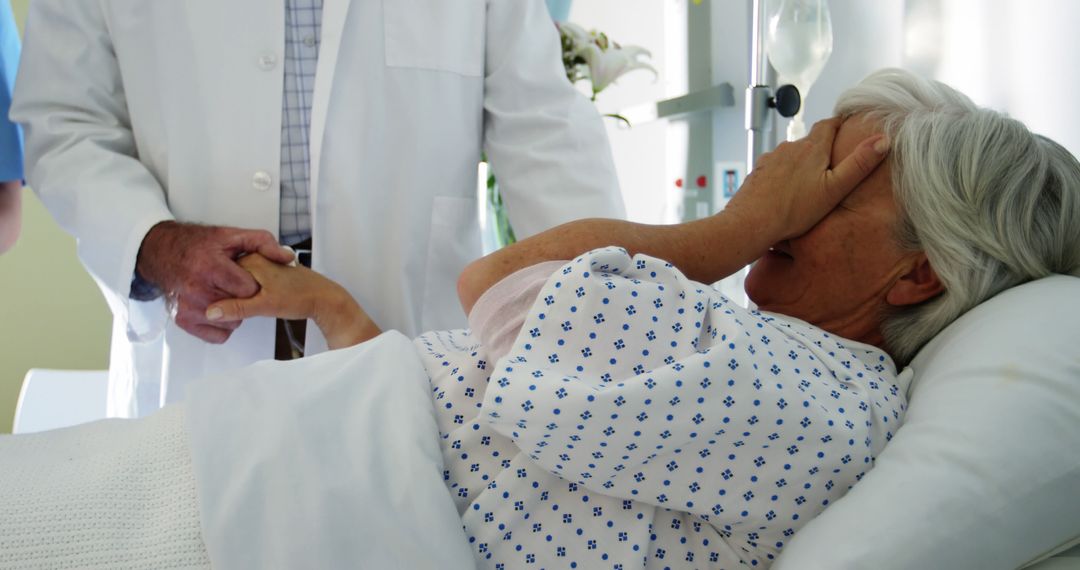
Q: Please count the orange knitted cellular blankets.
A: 0